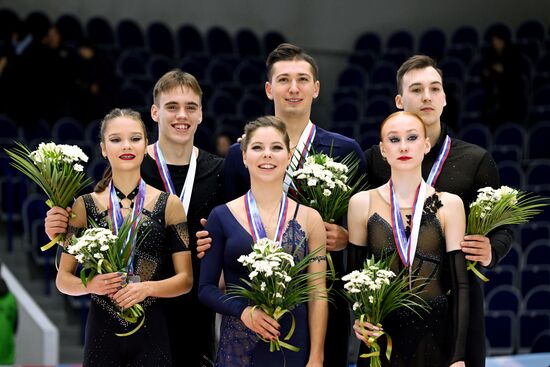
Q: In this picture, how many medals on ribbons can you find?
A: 6